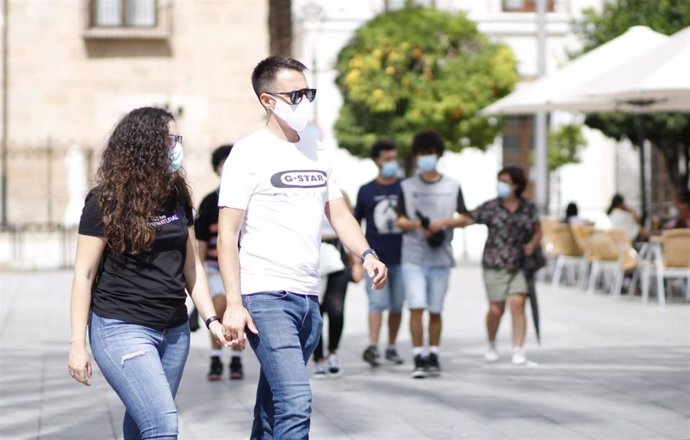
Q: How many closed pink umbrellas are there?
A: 0